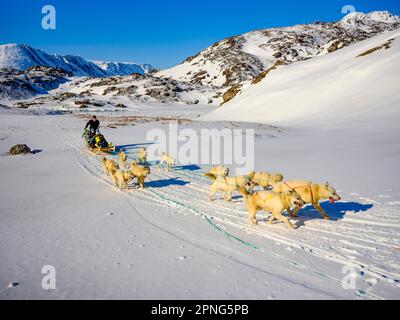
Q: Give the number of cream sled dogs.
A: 11